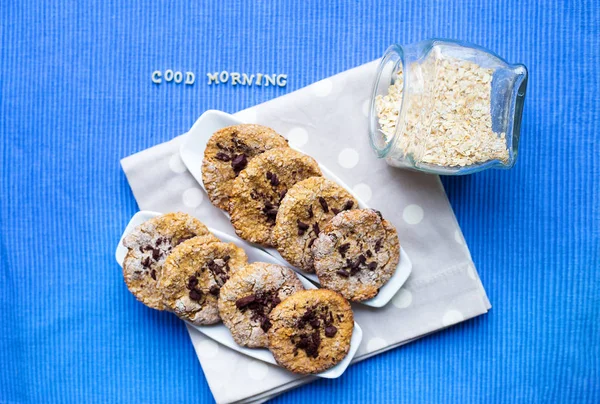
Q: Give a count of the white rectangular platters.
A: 2